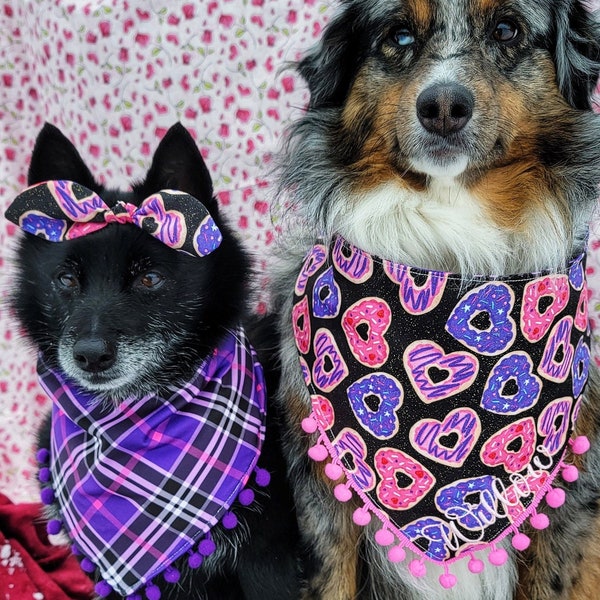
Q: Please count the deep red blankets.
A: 1